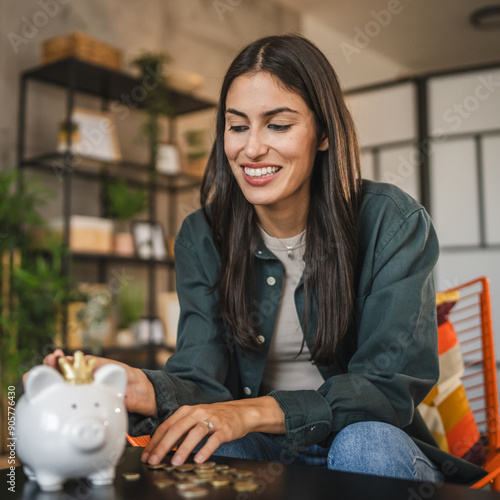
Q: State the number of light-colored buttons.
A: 3